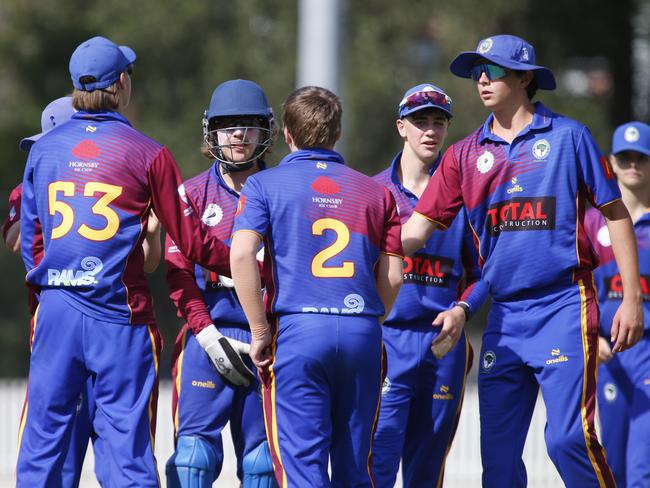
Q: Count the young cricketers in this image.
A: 7